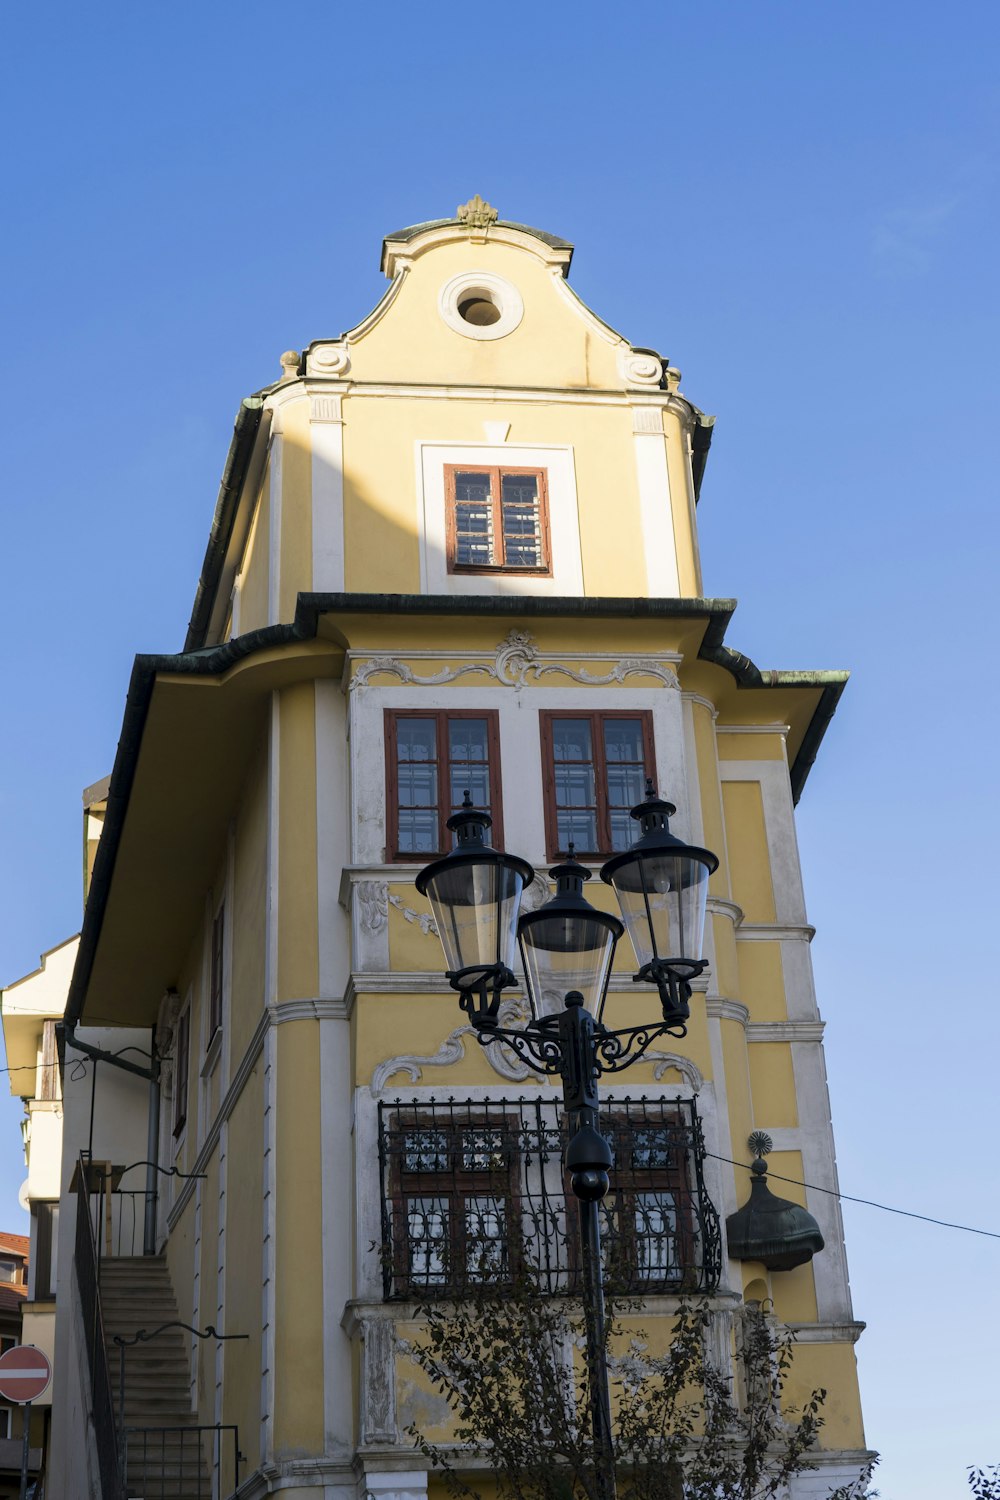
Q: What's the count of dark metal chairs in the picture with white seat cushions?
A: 0